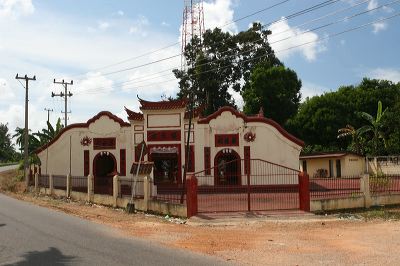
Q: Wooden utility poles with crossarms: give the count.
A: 3